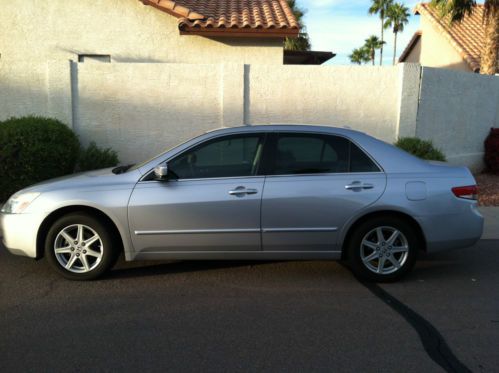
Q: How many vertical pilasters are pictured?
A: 3